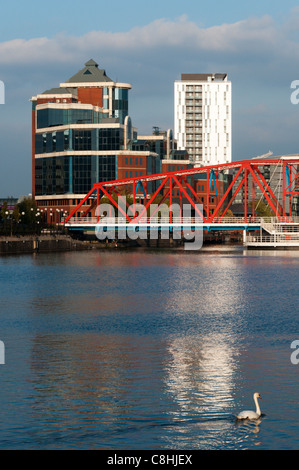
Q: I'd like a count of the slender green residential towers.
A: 0